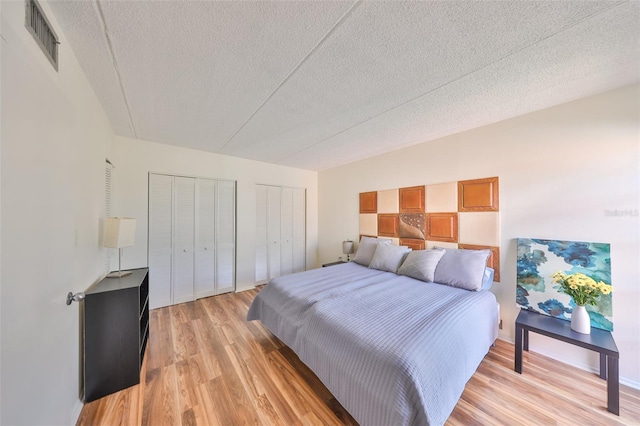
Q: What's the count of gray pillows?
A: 4